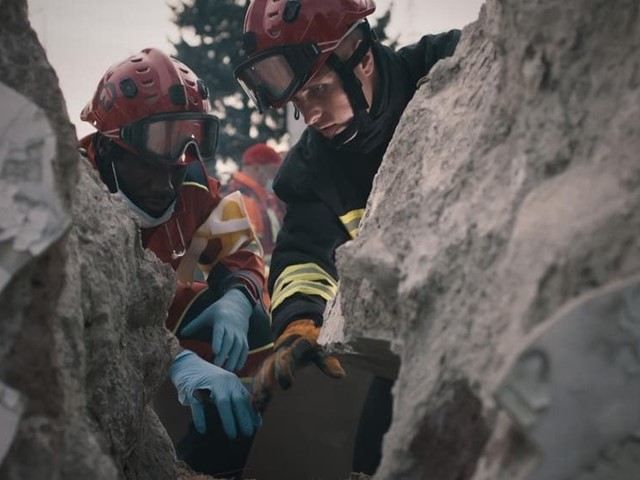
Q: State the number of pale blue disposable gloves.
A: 2